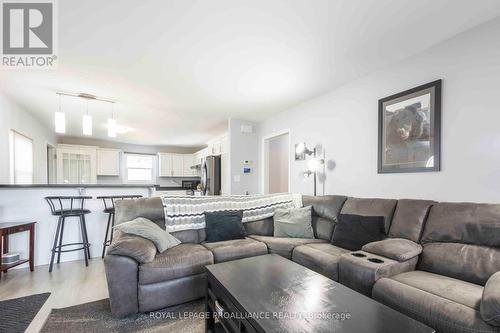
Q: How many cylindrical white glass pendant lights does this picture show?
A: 3